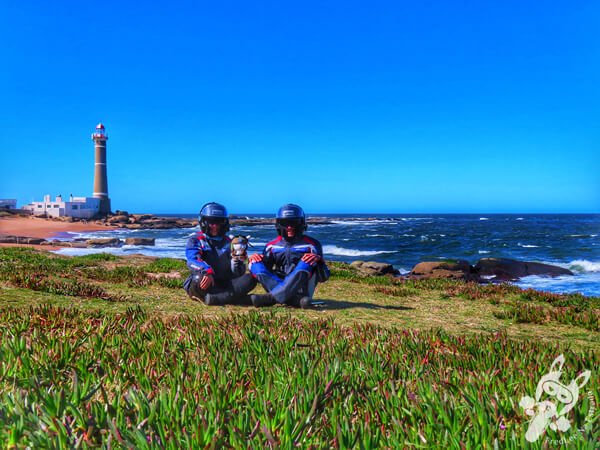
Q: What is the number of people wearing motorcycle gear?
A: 2